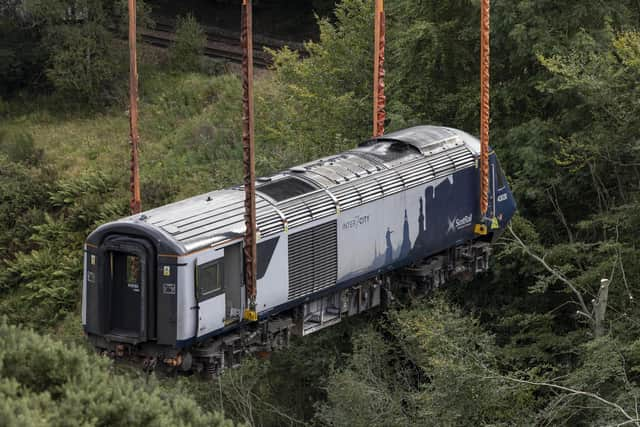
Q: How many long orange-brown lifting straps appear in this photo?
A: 4